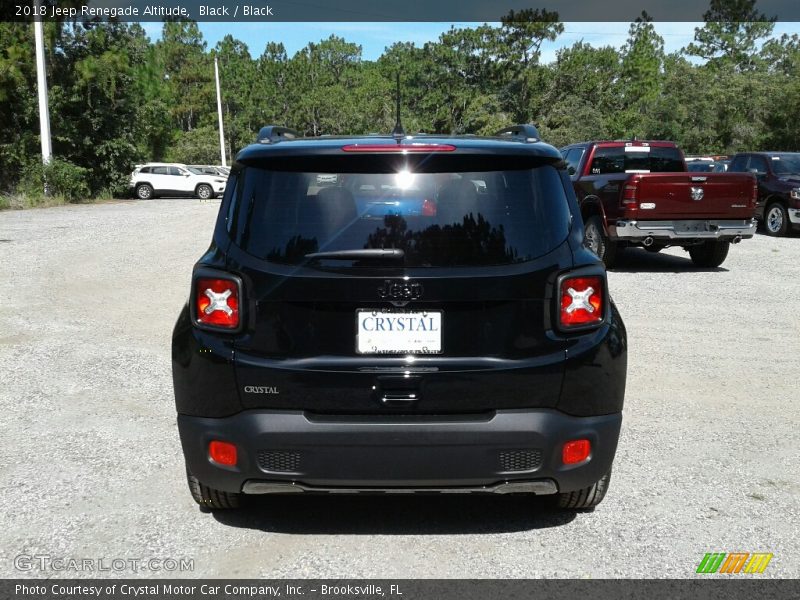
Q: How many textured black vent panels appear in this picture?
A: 2